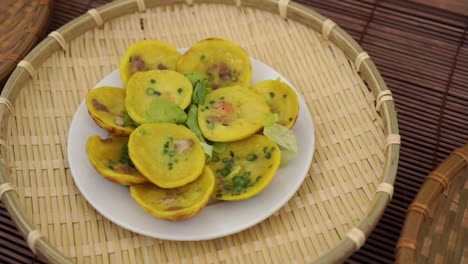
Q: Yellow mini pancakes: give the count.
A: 10